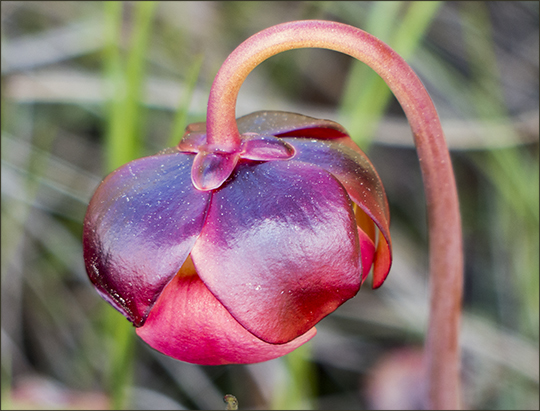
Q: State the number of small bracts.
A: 3